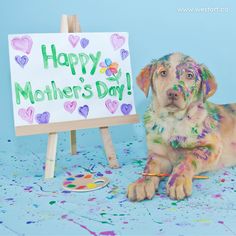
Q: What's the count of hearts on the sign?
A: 12